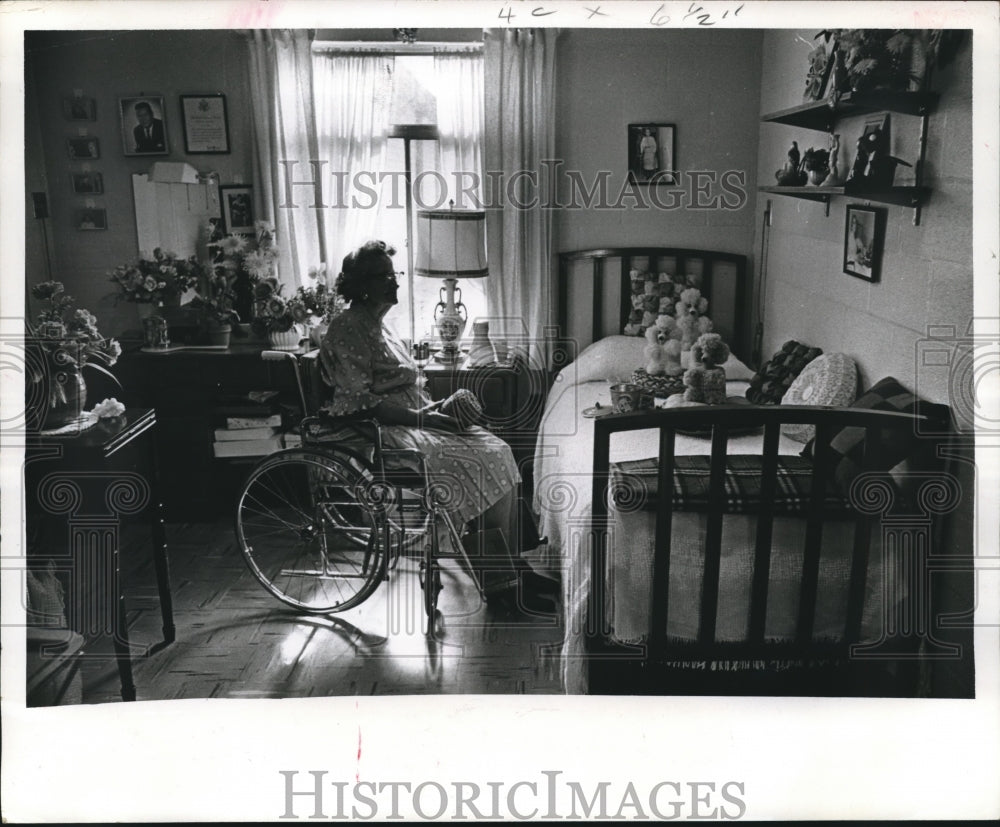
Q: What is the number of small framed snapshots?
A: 4